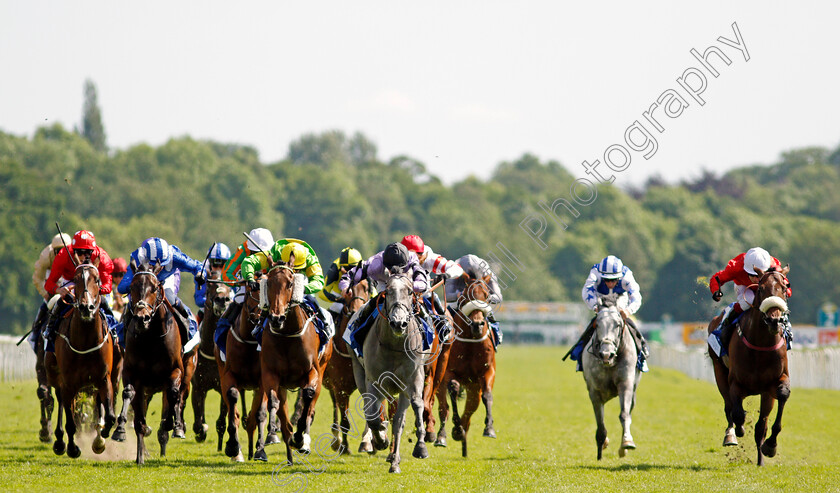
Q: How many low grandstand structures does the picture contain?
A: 1